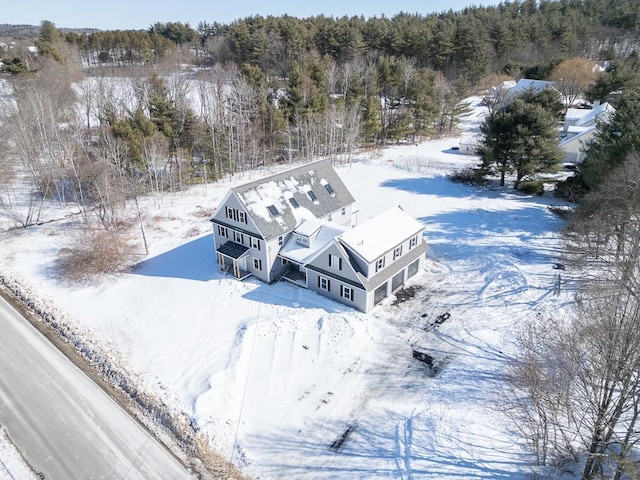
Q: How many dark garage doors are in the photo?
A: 3